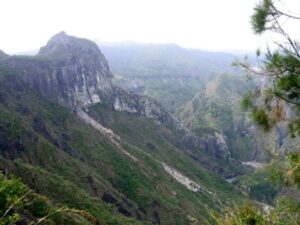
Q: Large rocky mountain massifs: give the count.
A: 1